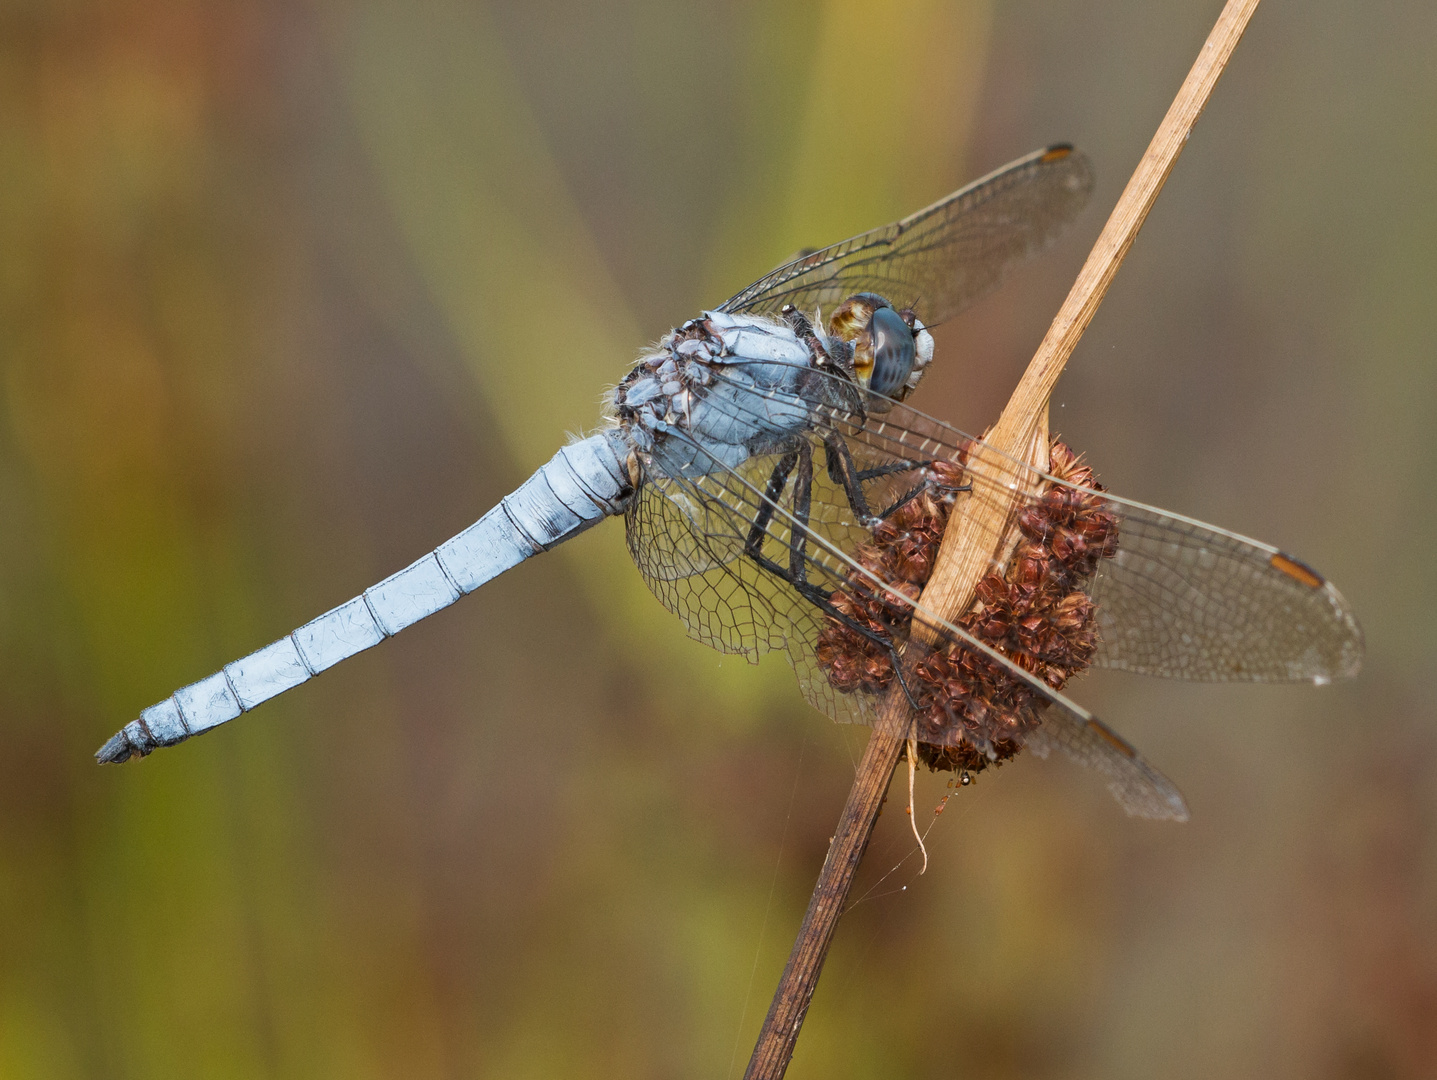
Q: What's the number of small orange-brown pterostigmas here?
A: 3